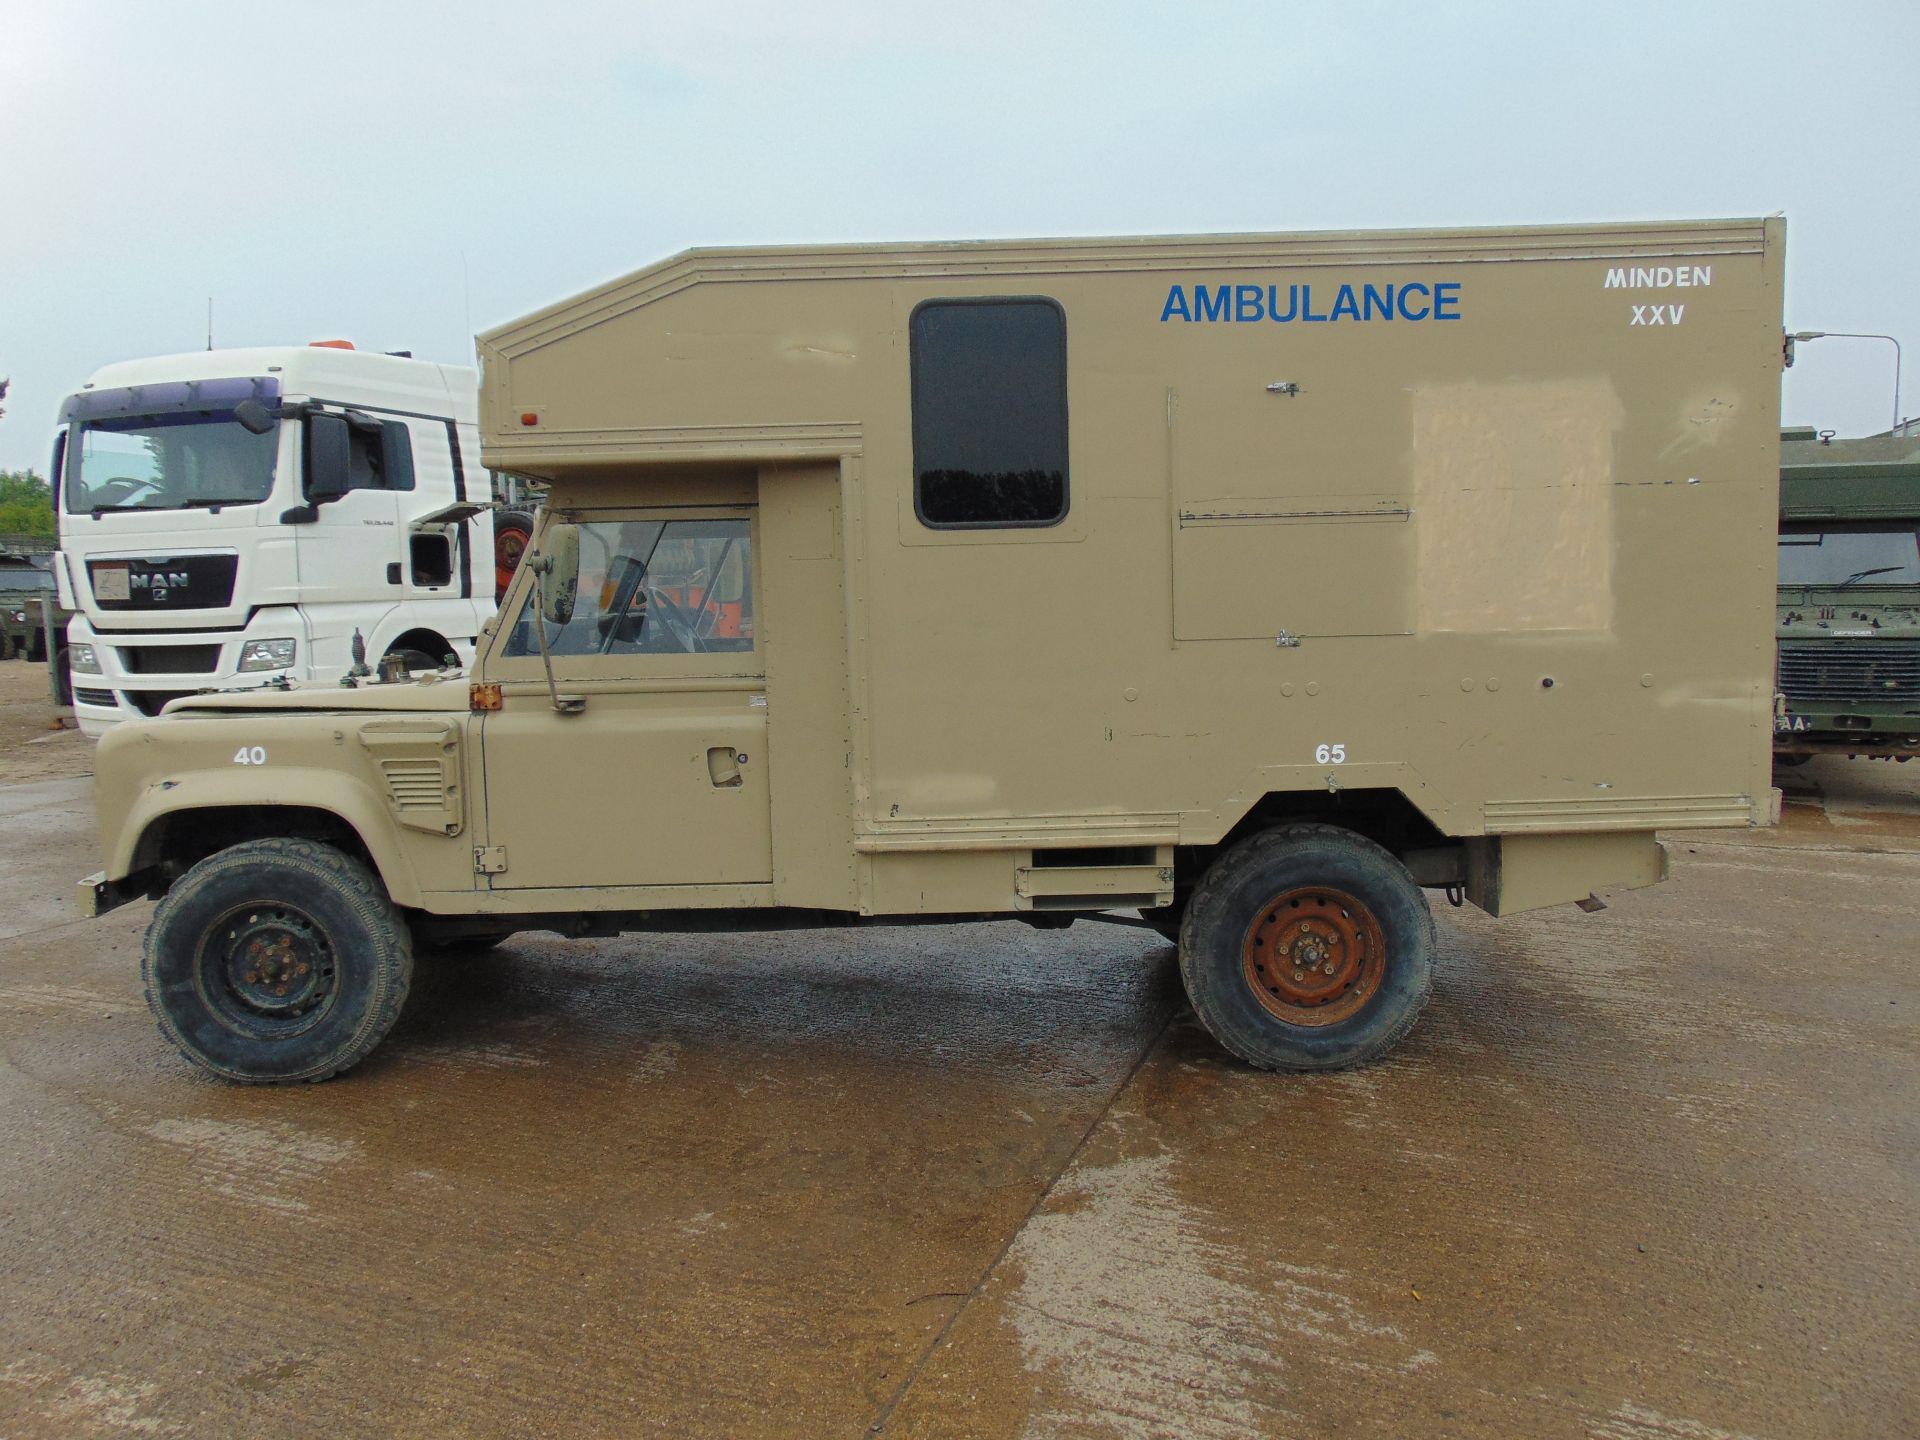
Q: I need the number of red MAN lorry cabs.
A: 0